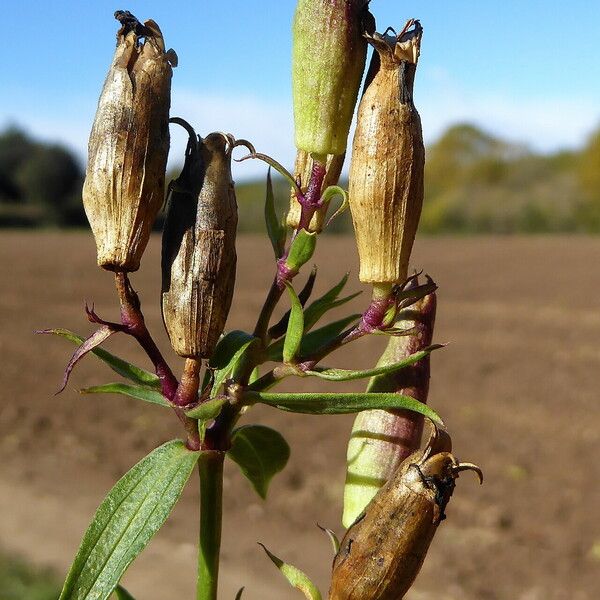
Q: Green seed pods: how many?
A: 2